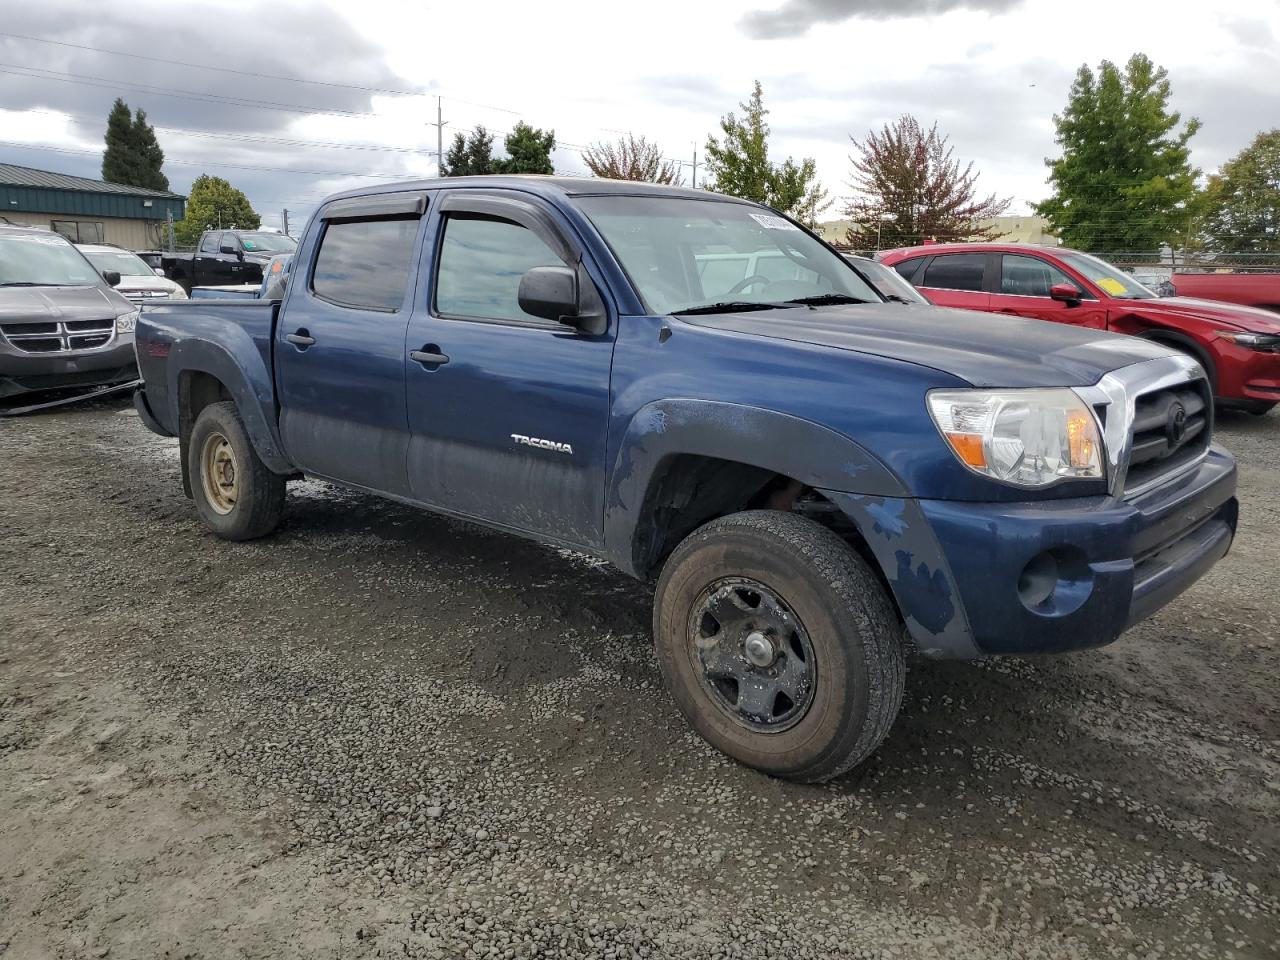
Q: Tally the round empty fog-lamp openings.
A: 1